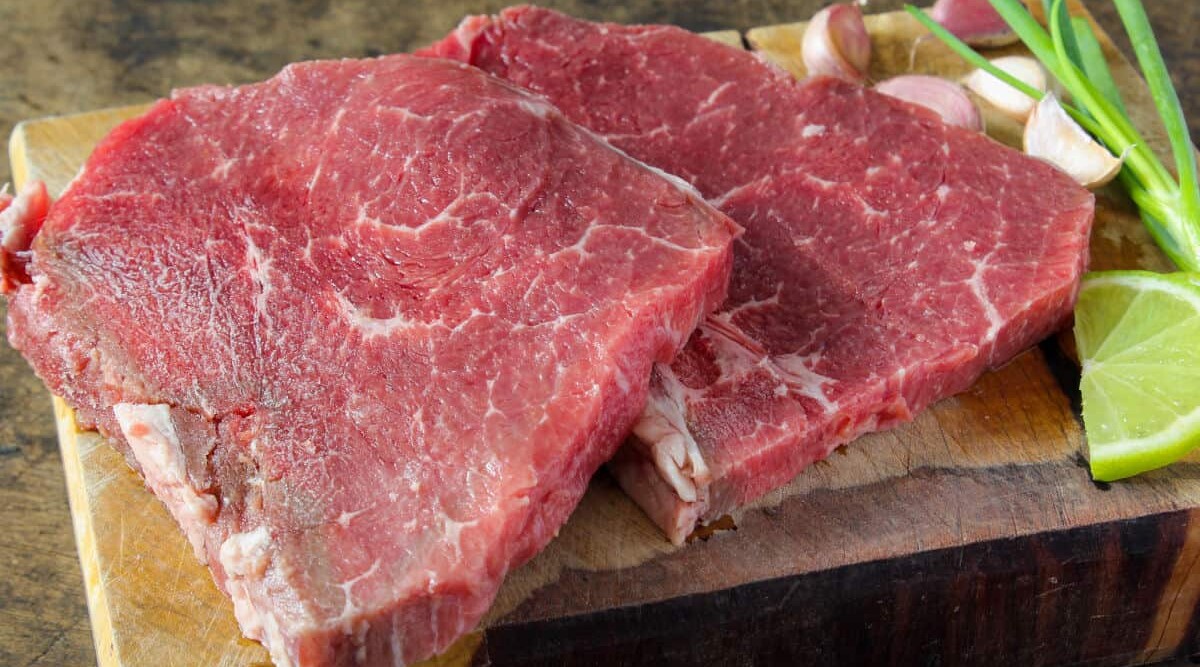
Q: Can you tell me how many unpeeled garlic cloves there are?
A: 5